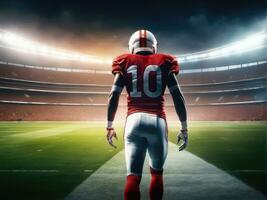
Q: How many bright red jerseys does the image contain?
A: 1